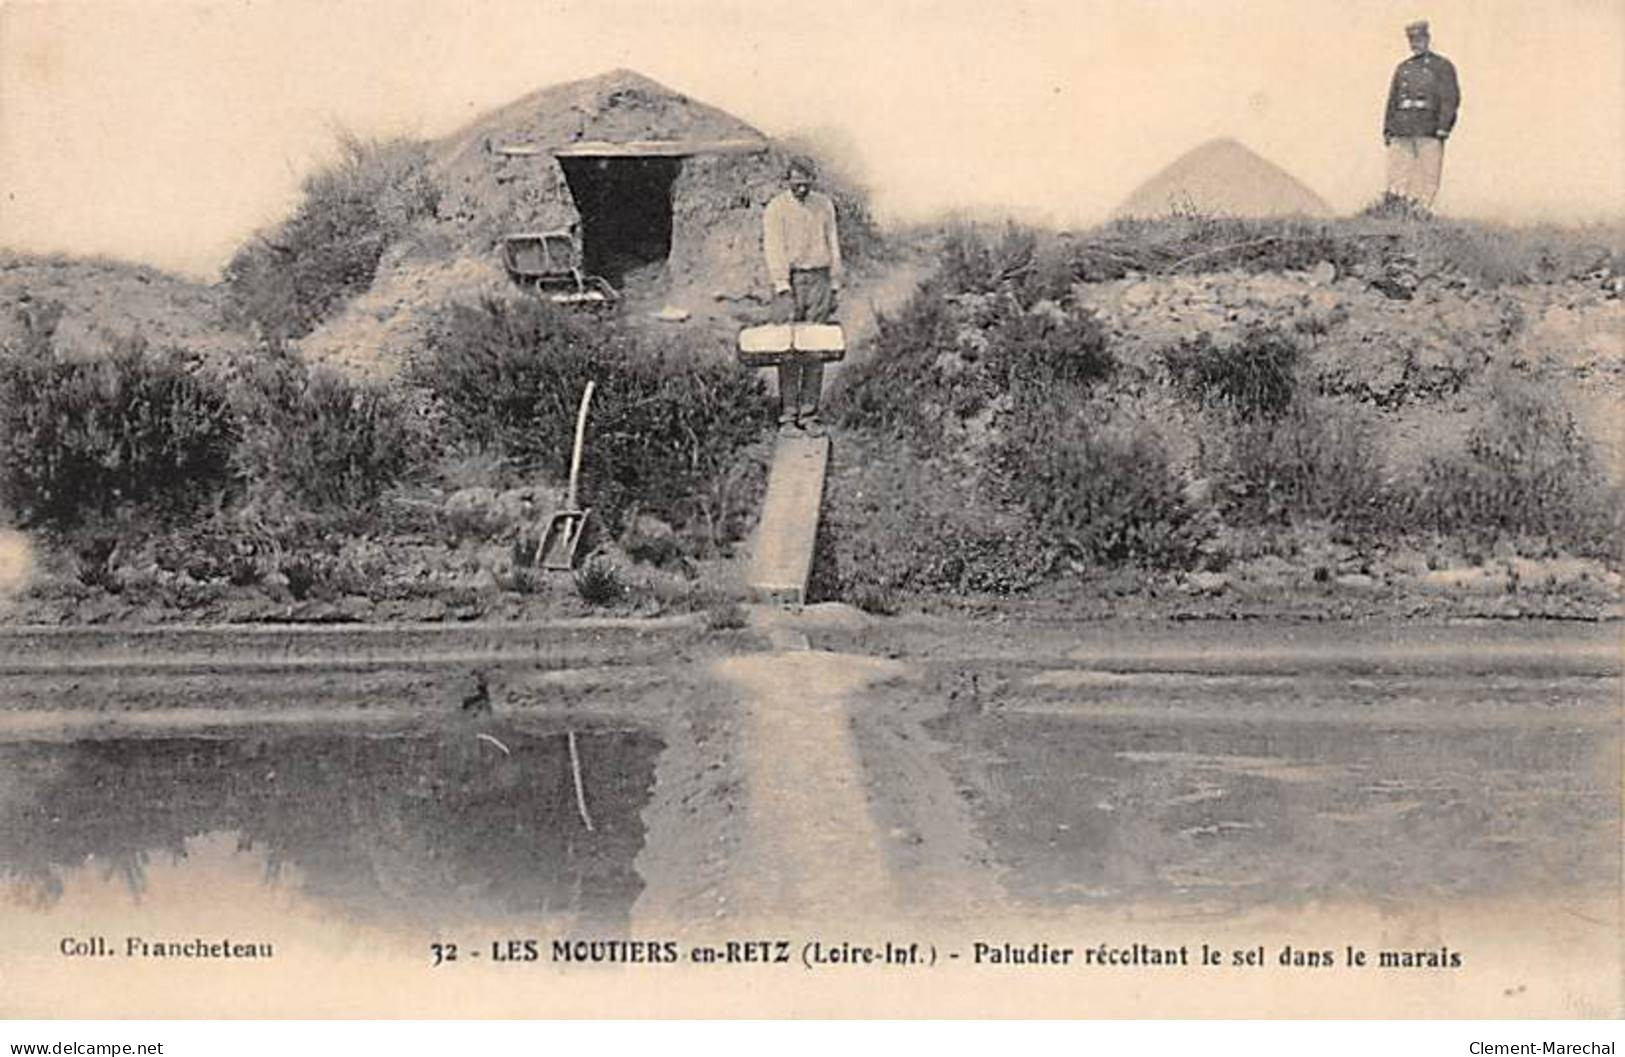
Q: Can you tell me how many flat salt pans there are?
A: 2